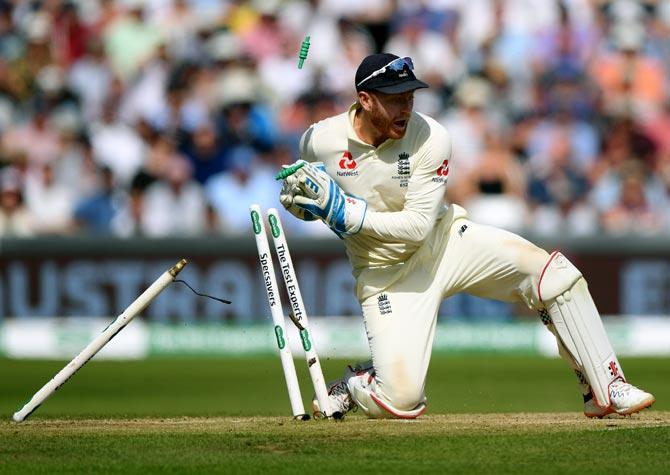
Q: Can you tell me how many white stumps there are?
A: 3